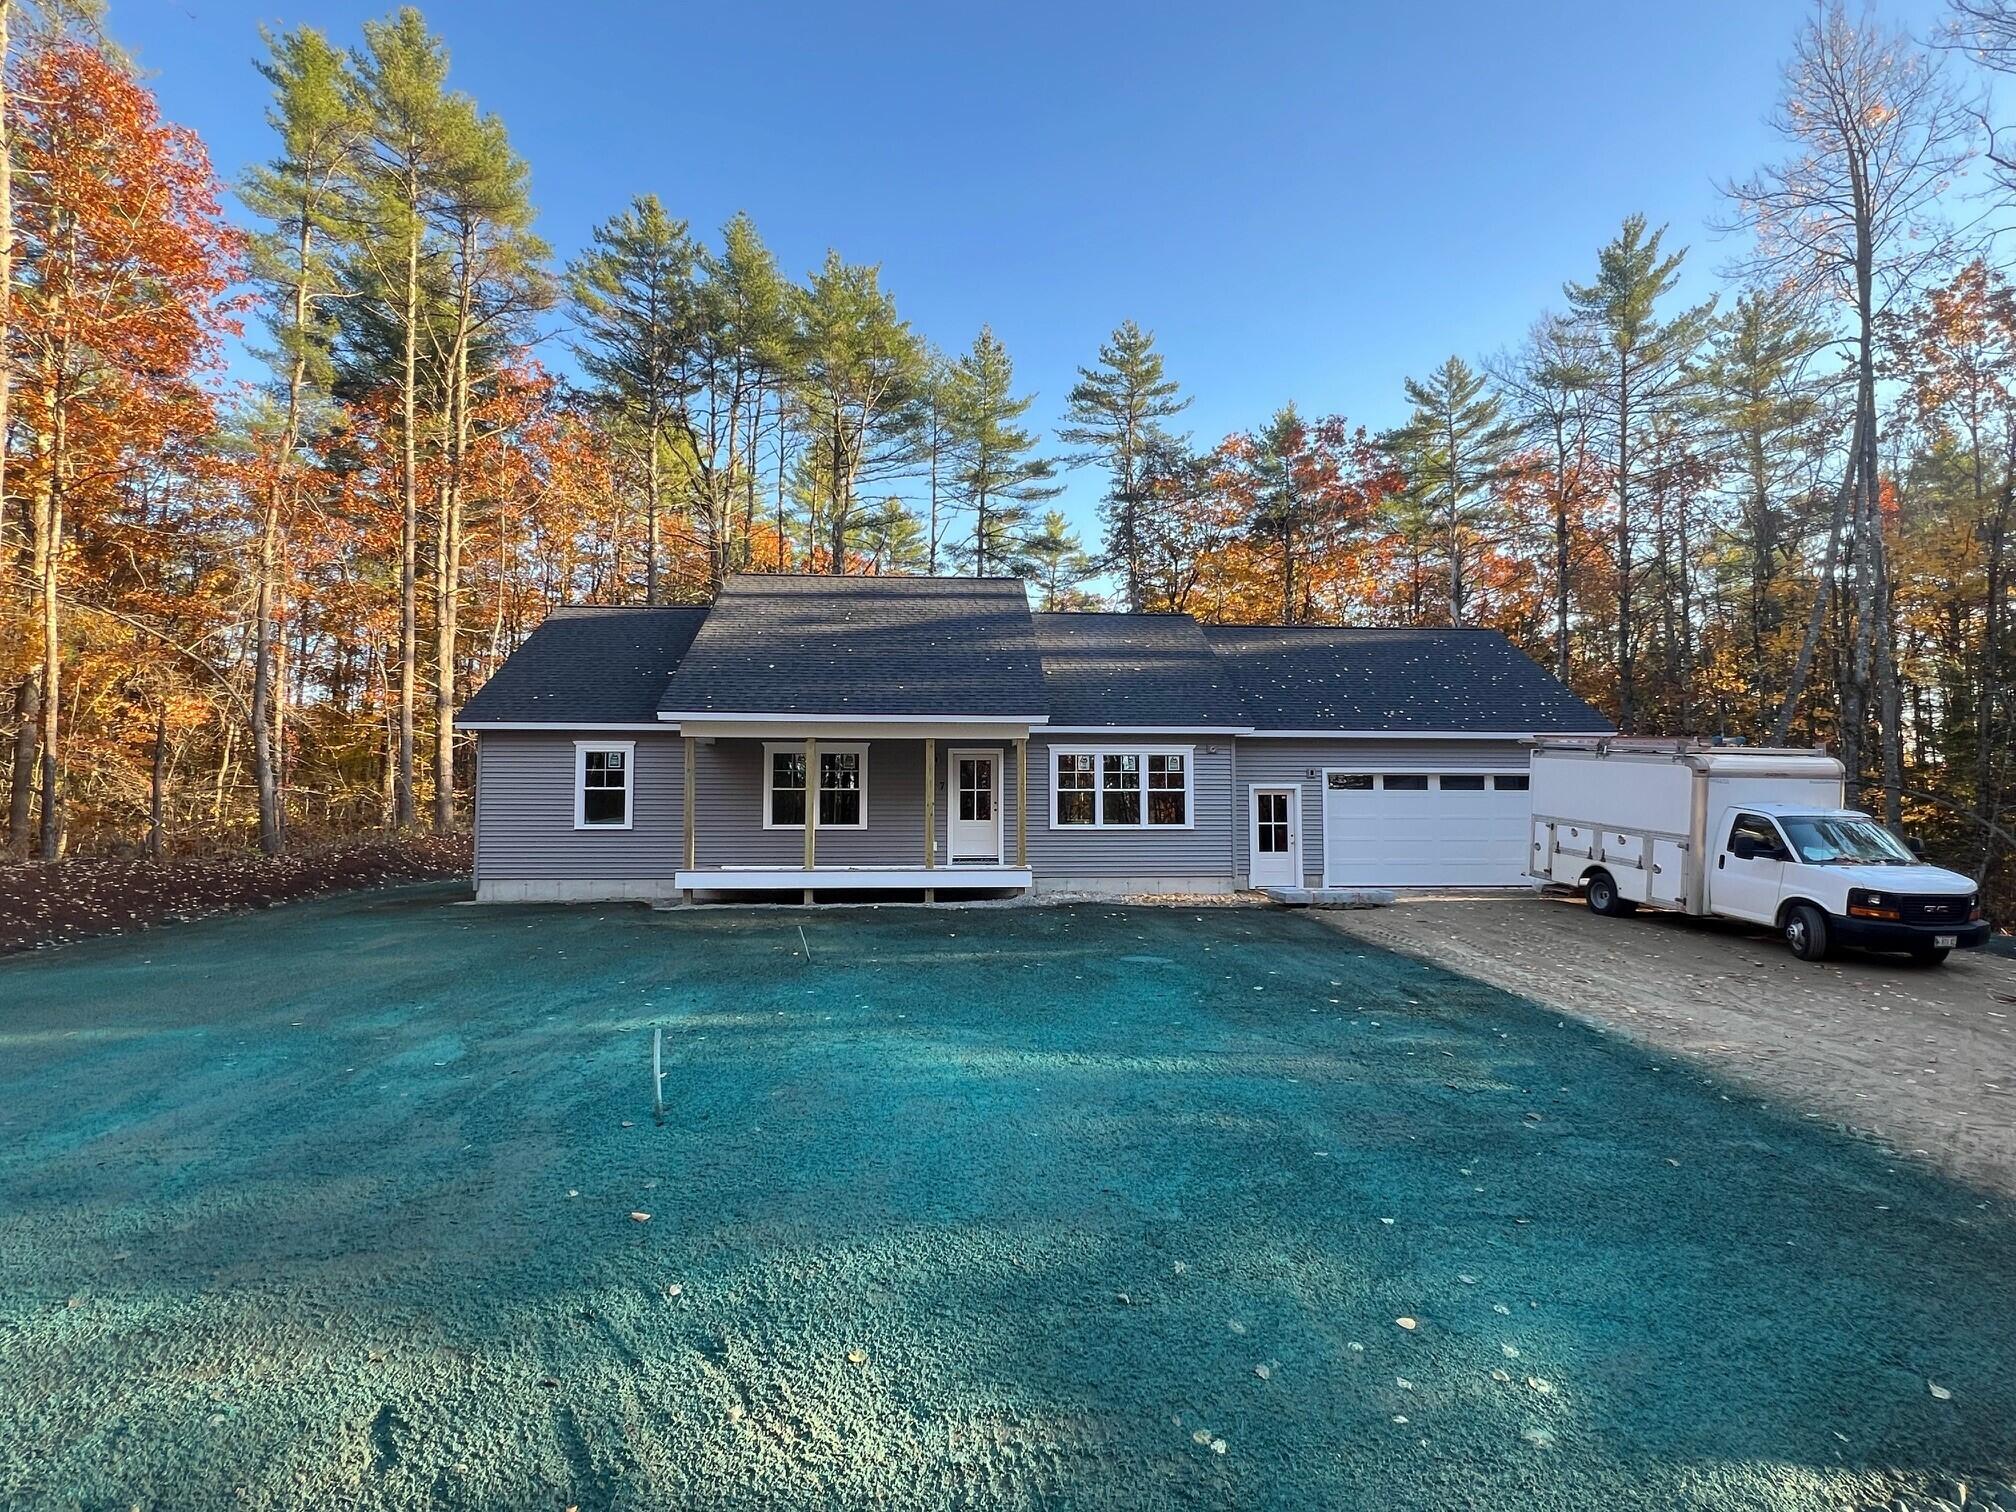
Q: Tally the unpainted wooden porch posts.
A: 4